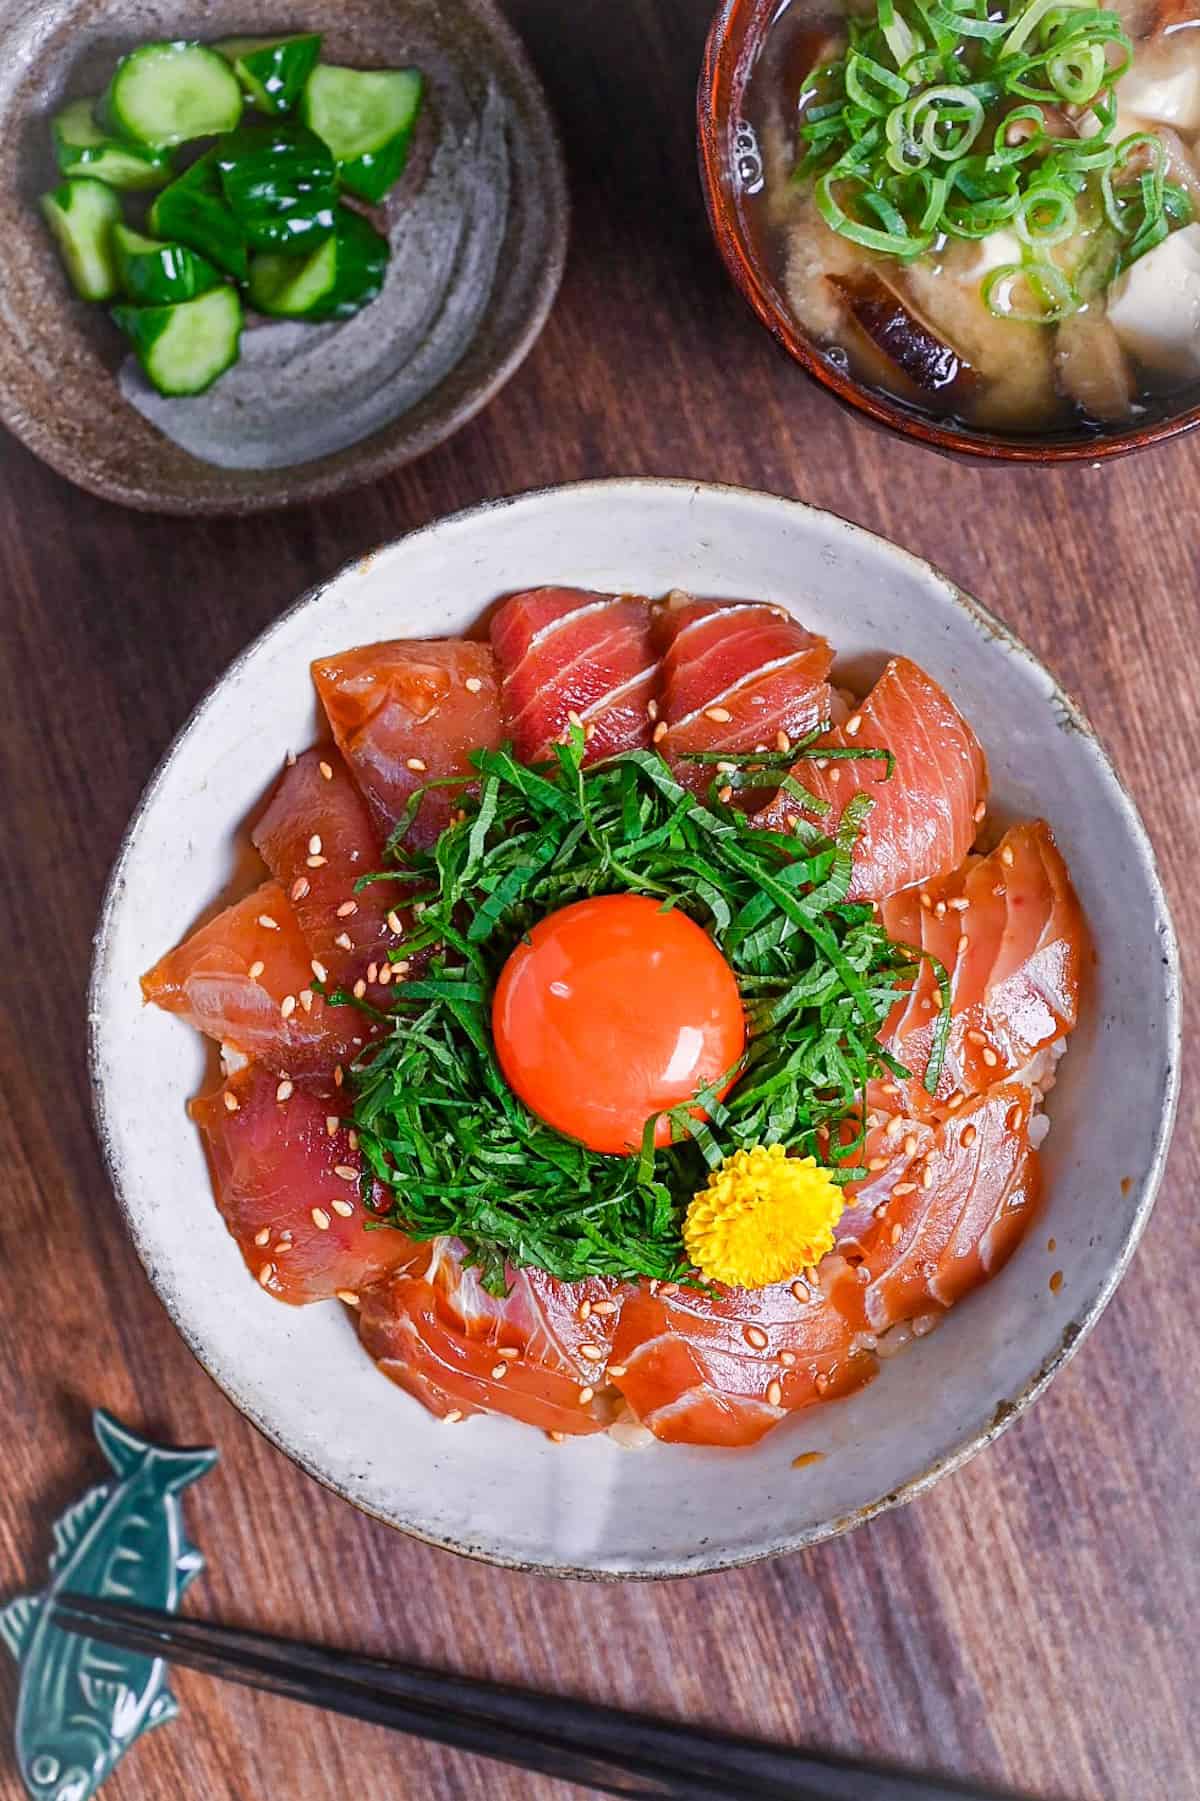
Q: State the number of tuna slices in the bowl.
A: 11